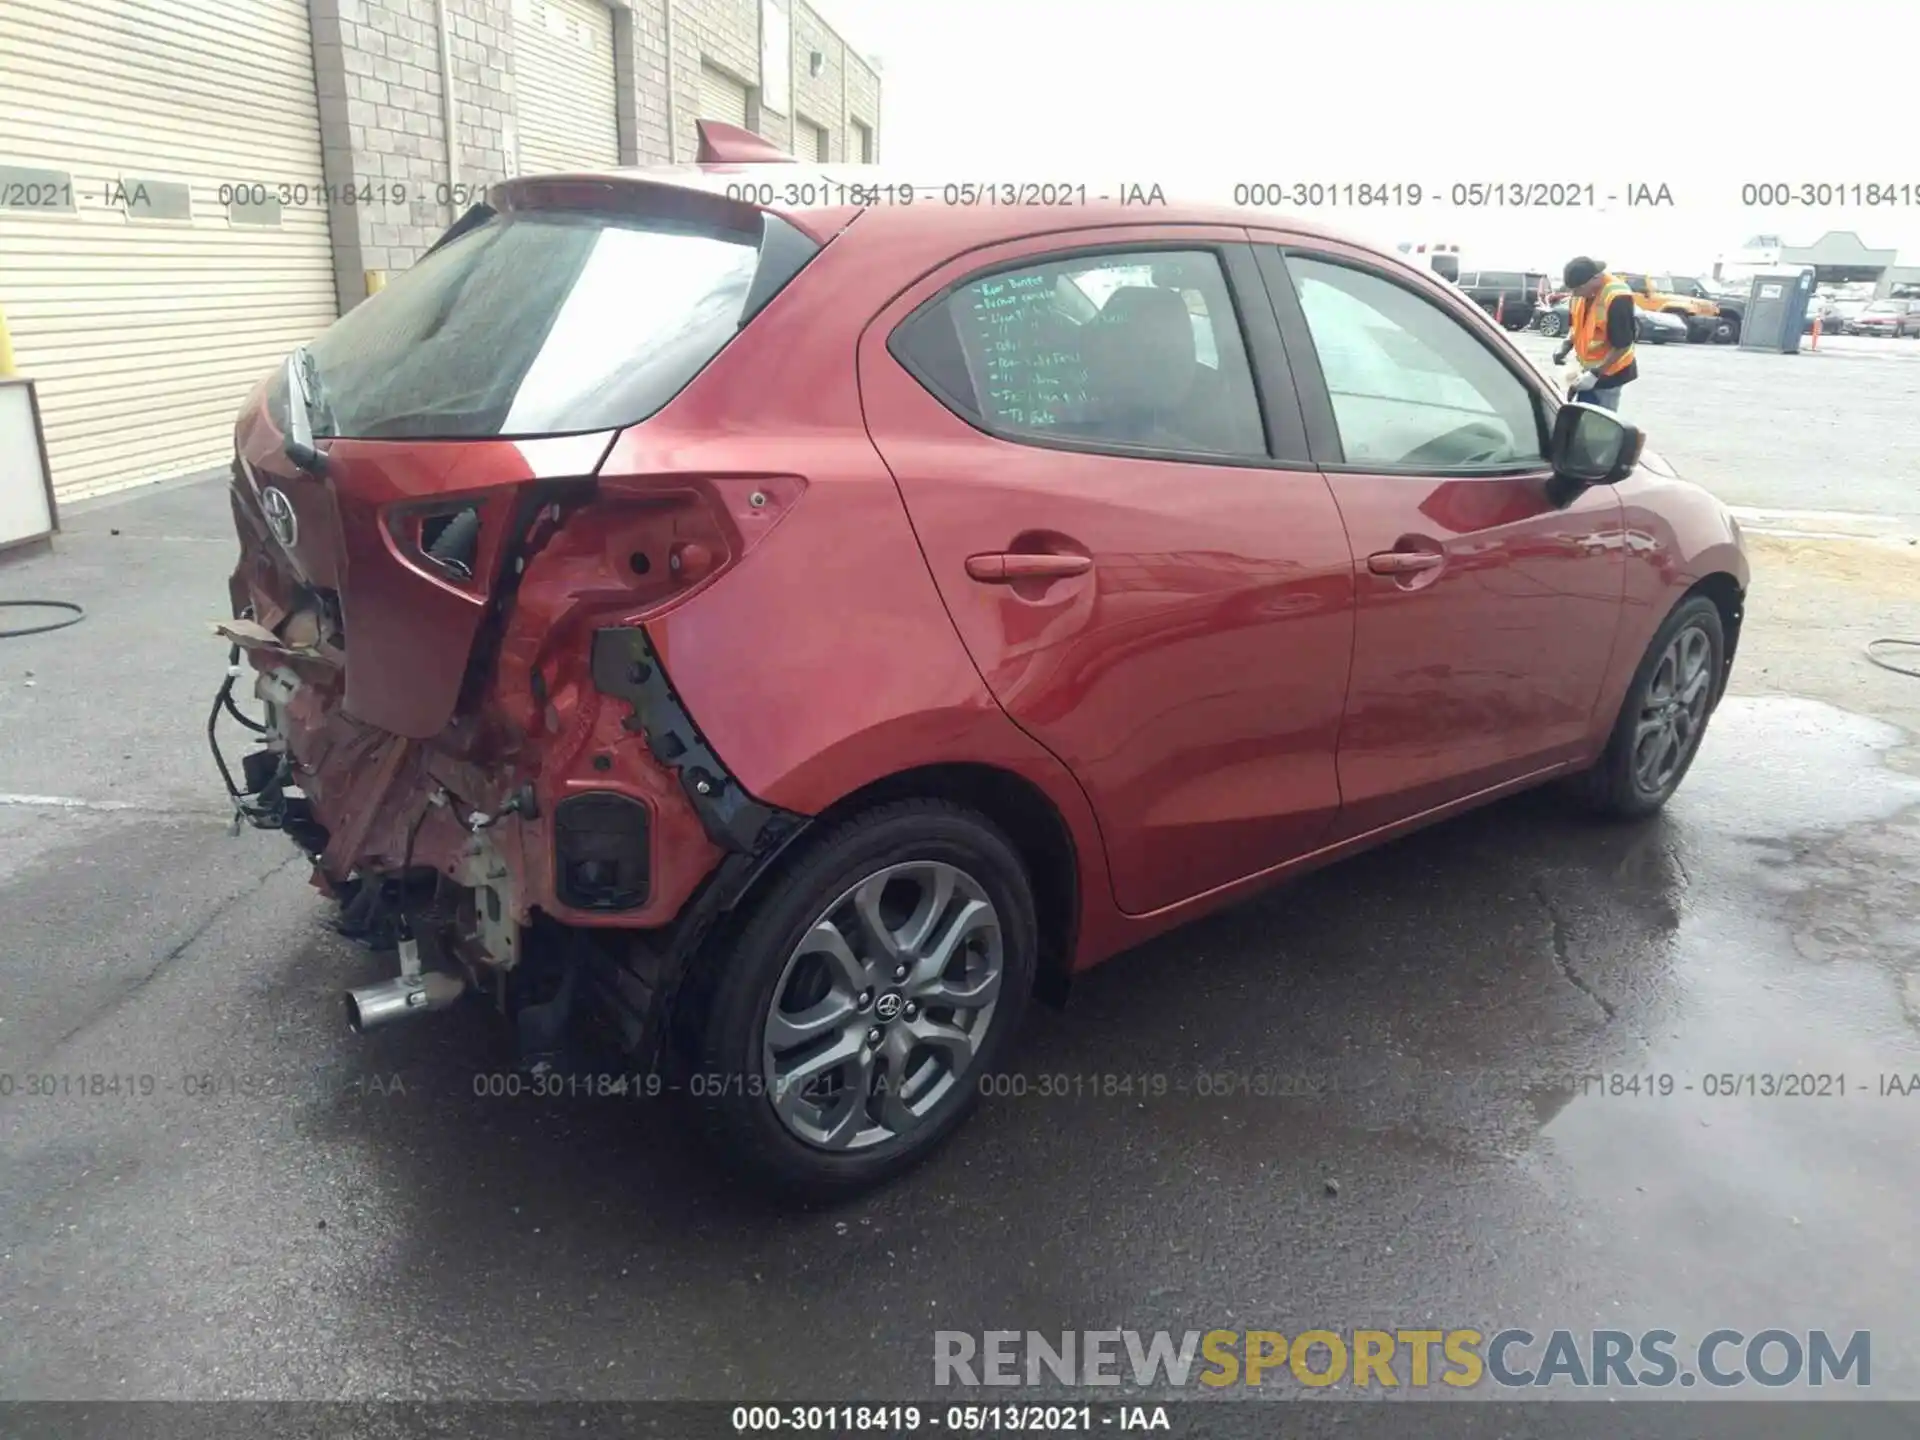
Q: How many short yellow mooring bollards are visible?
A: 2